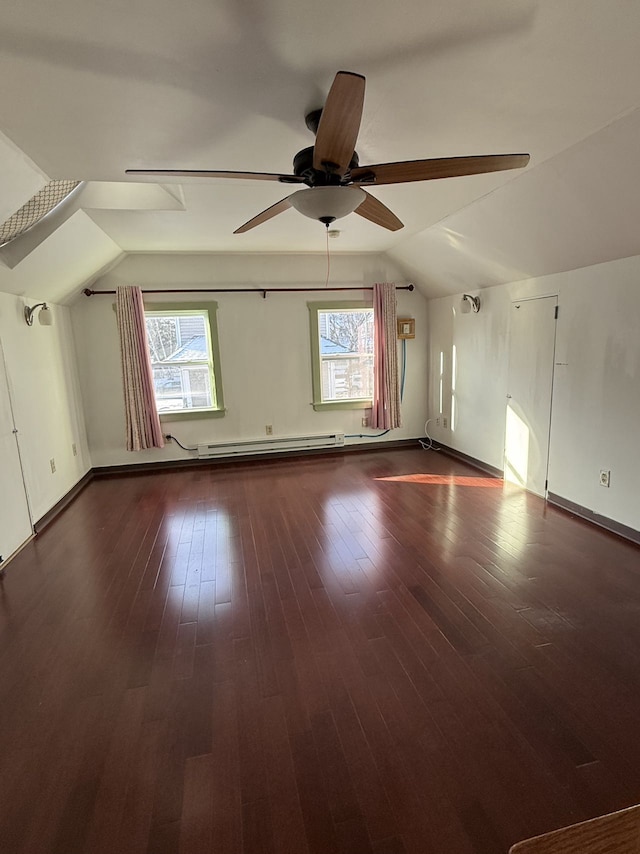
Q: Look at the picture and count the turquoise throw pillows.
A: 0